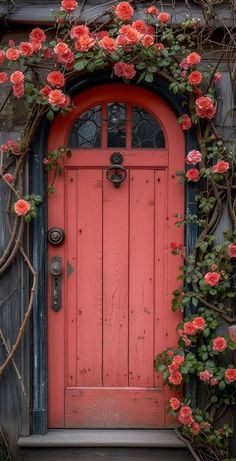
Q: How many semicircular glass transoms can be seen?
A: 1